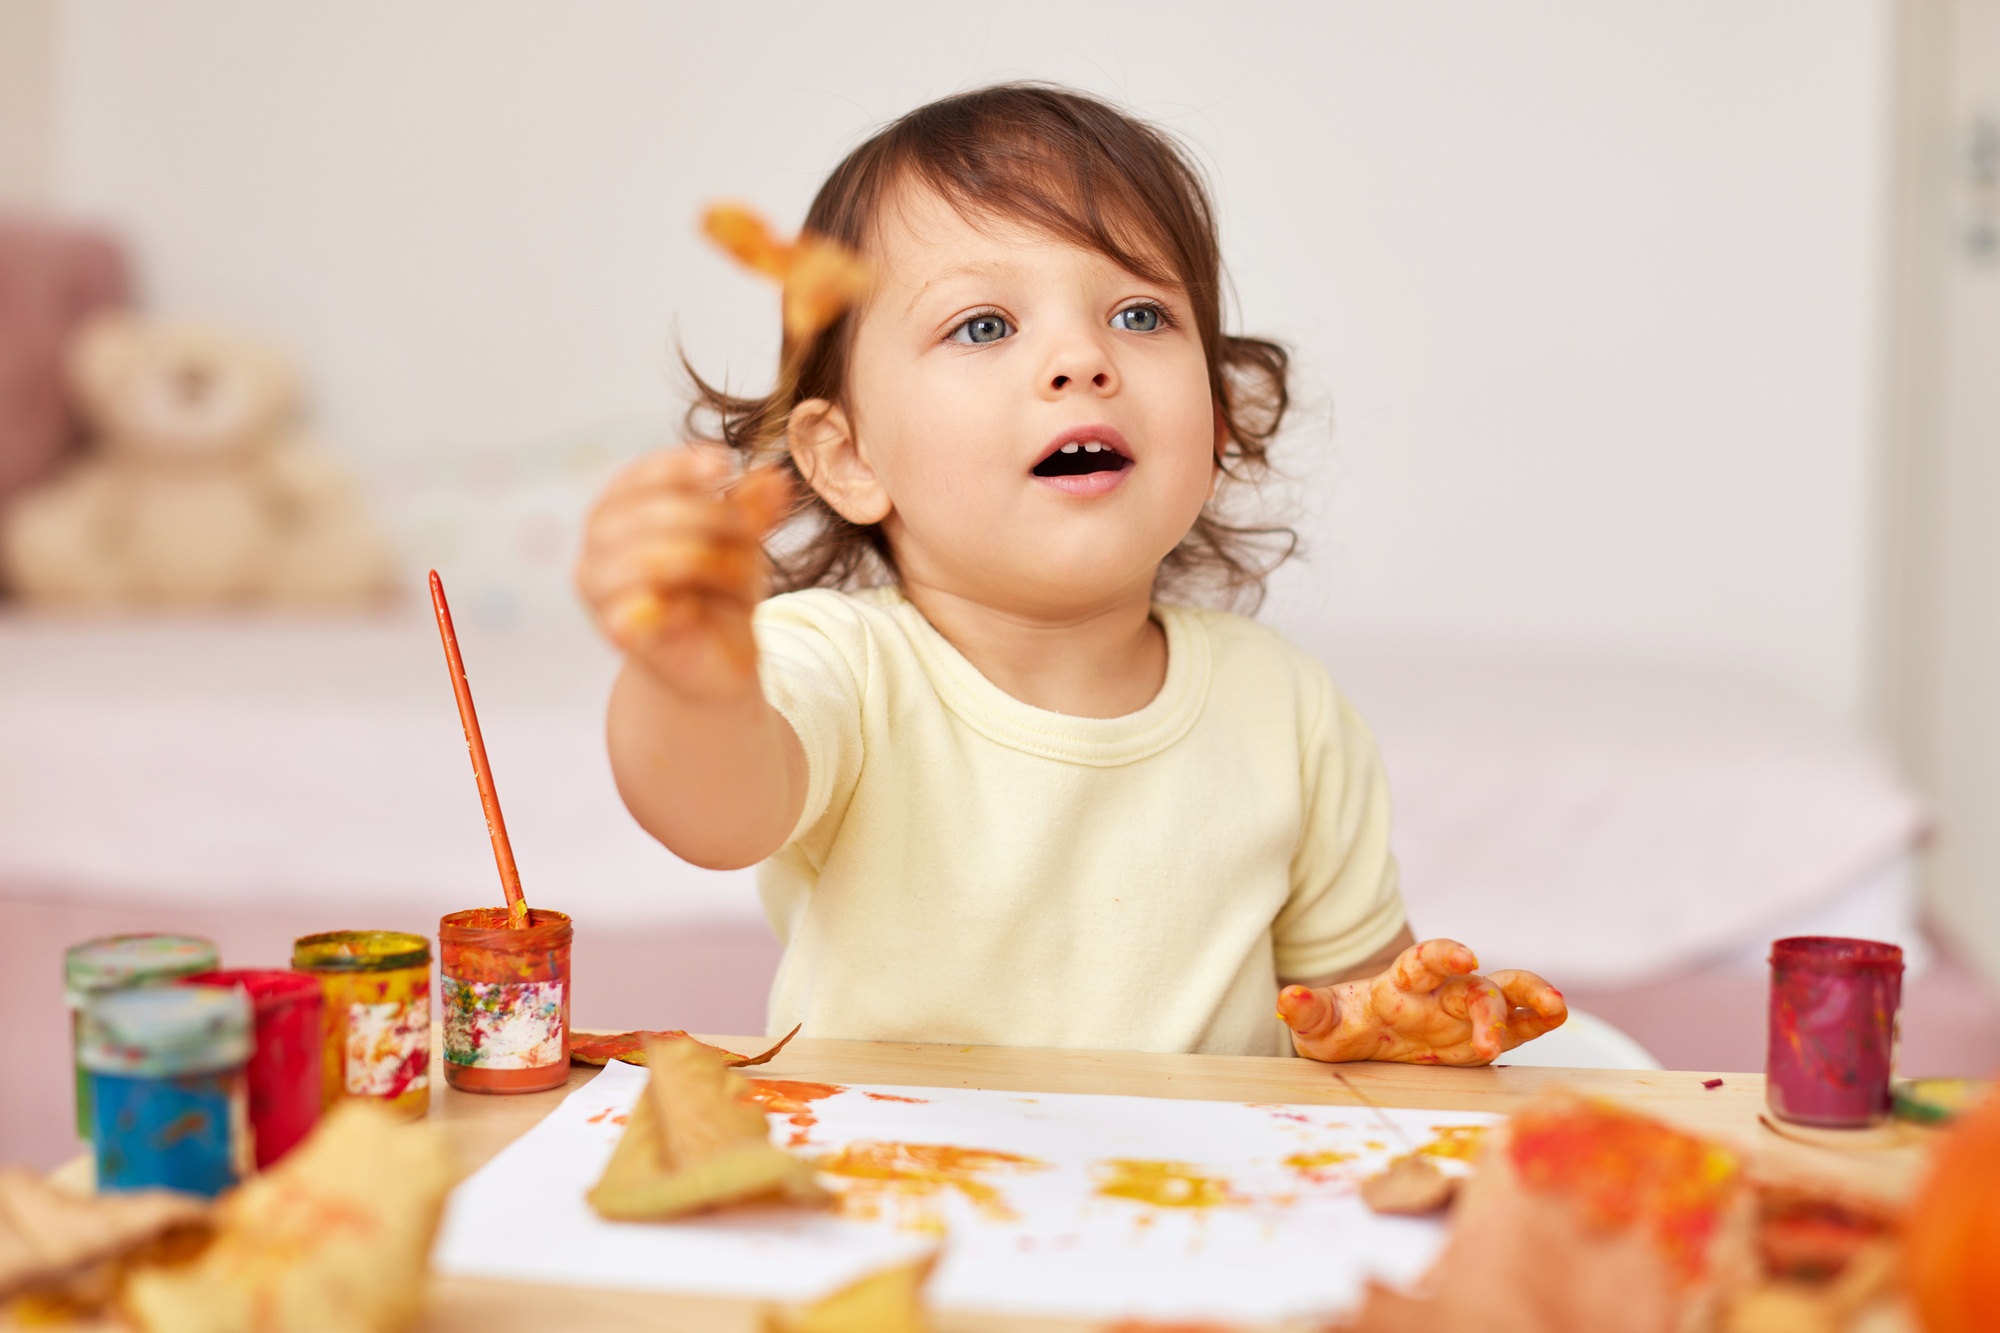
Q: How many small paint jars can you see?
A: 6